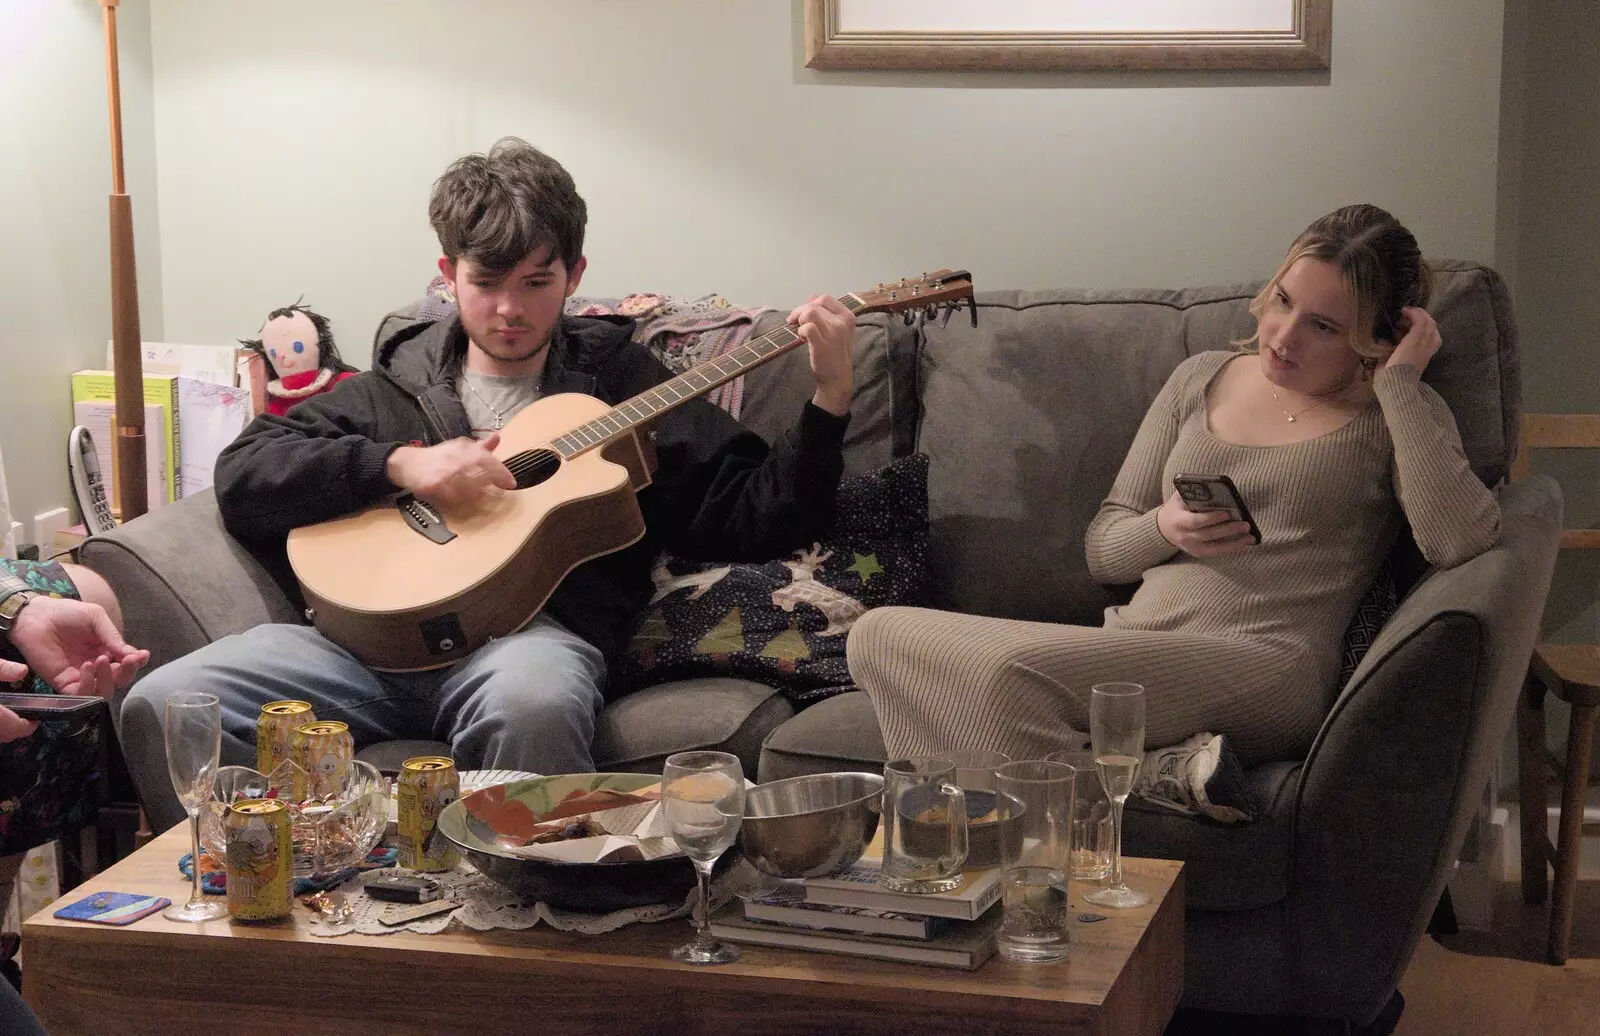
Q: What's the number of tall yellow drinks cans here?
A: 4